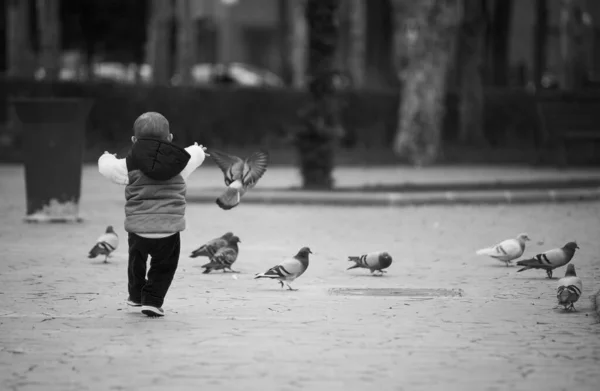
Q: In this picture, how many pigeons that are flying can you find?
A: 1